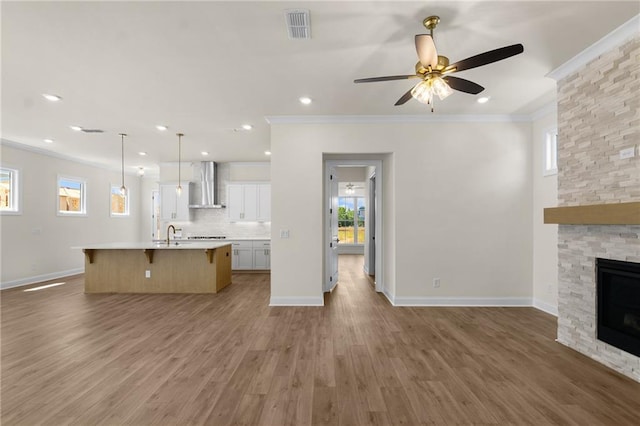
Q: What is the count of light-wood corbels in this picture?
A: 3